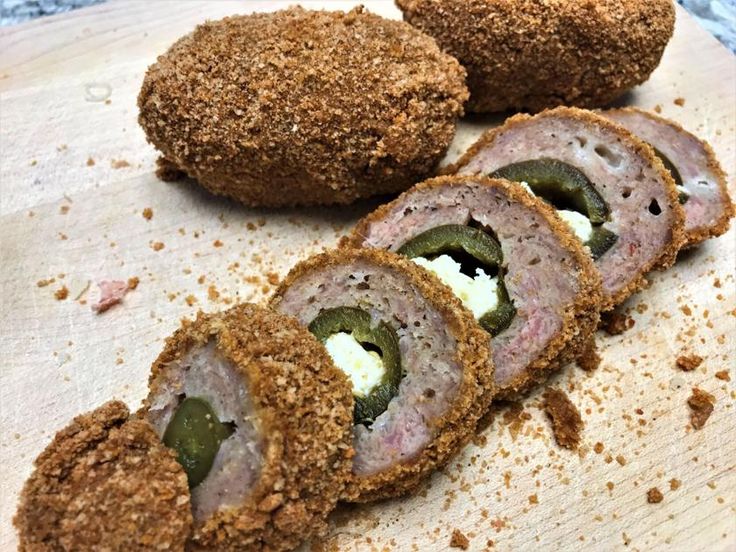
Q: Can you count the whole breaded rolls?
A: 2